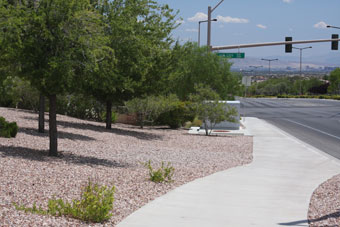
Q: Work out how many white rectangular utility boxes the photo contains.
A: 1